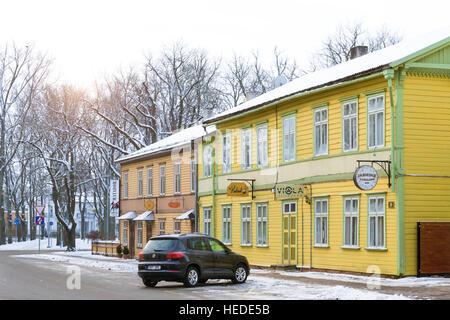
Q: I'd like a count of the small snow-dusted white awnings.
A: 3